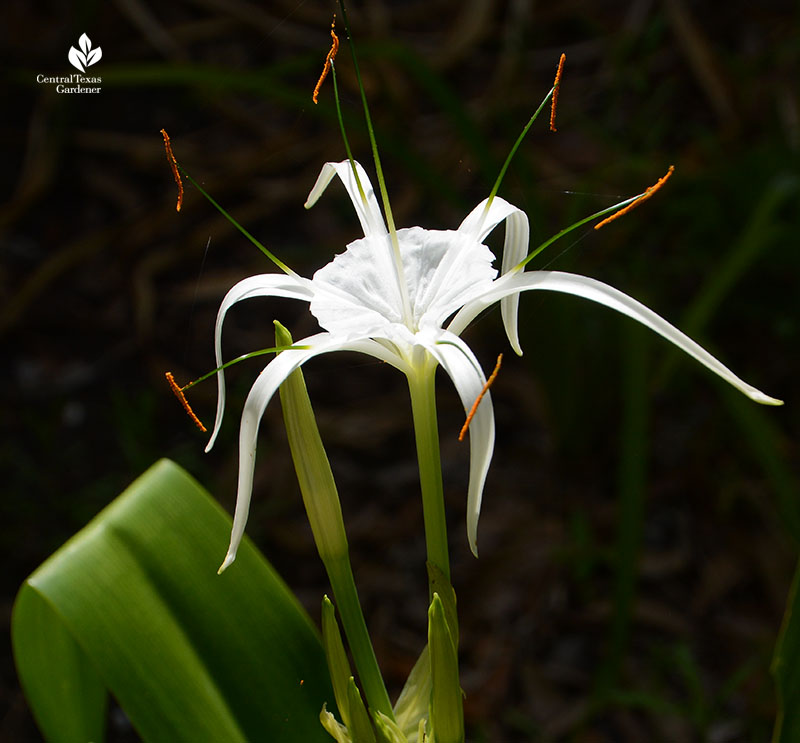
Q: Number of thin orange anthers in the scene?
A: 6